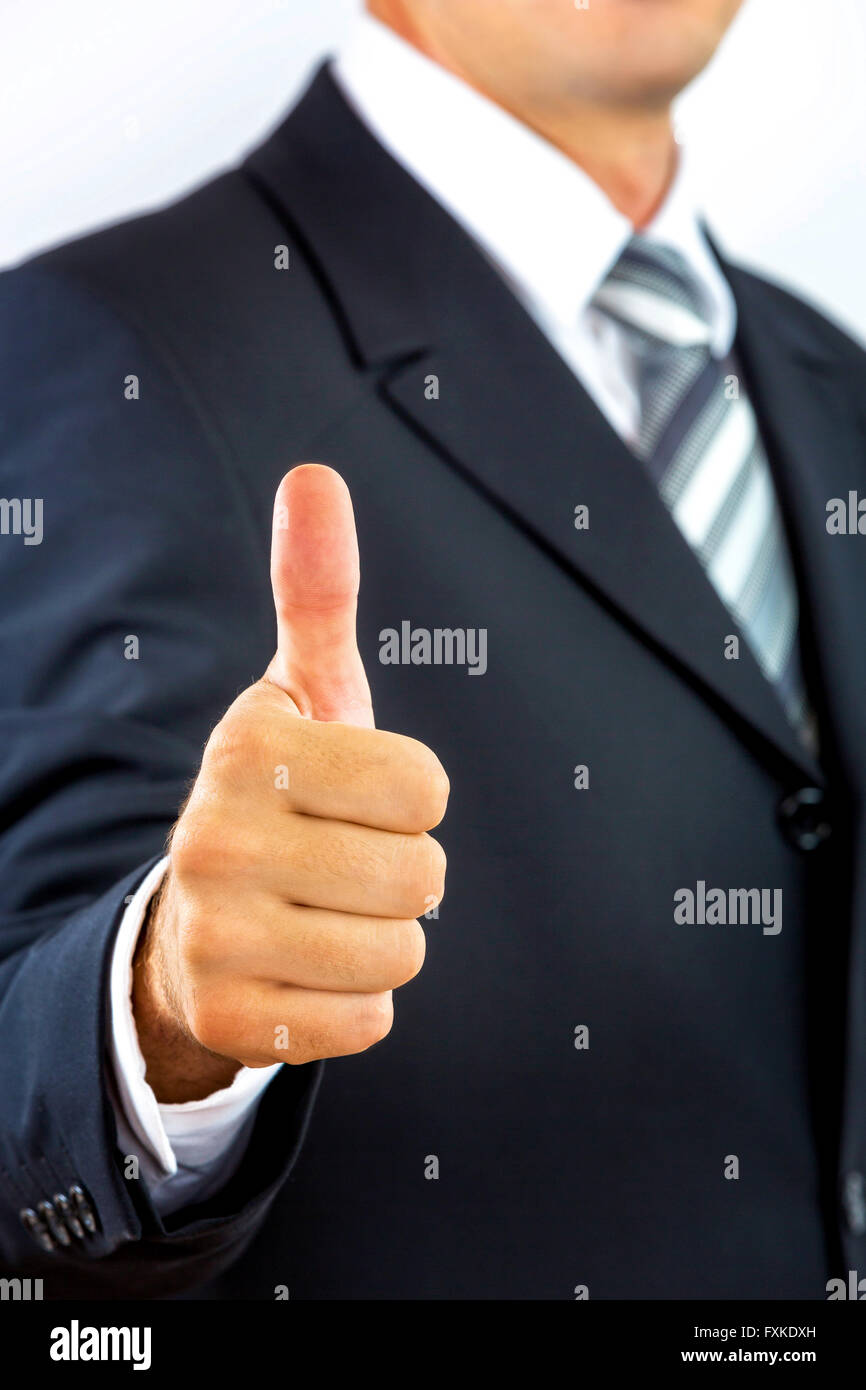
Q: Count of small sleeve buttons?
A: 4